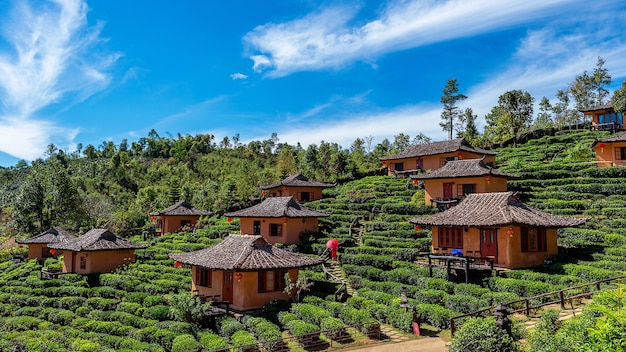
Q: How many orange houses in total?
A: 11